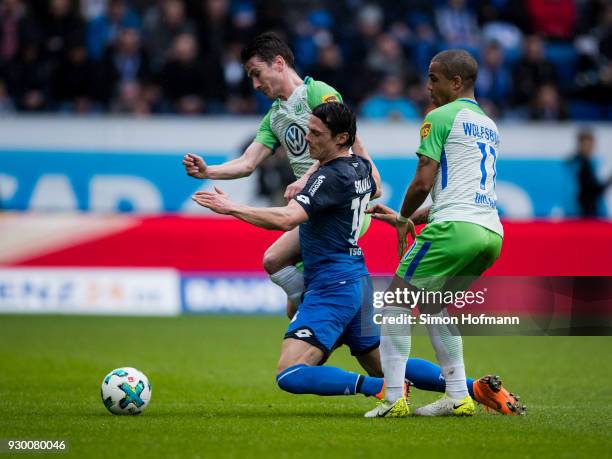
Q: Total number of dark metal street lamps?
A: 0